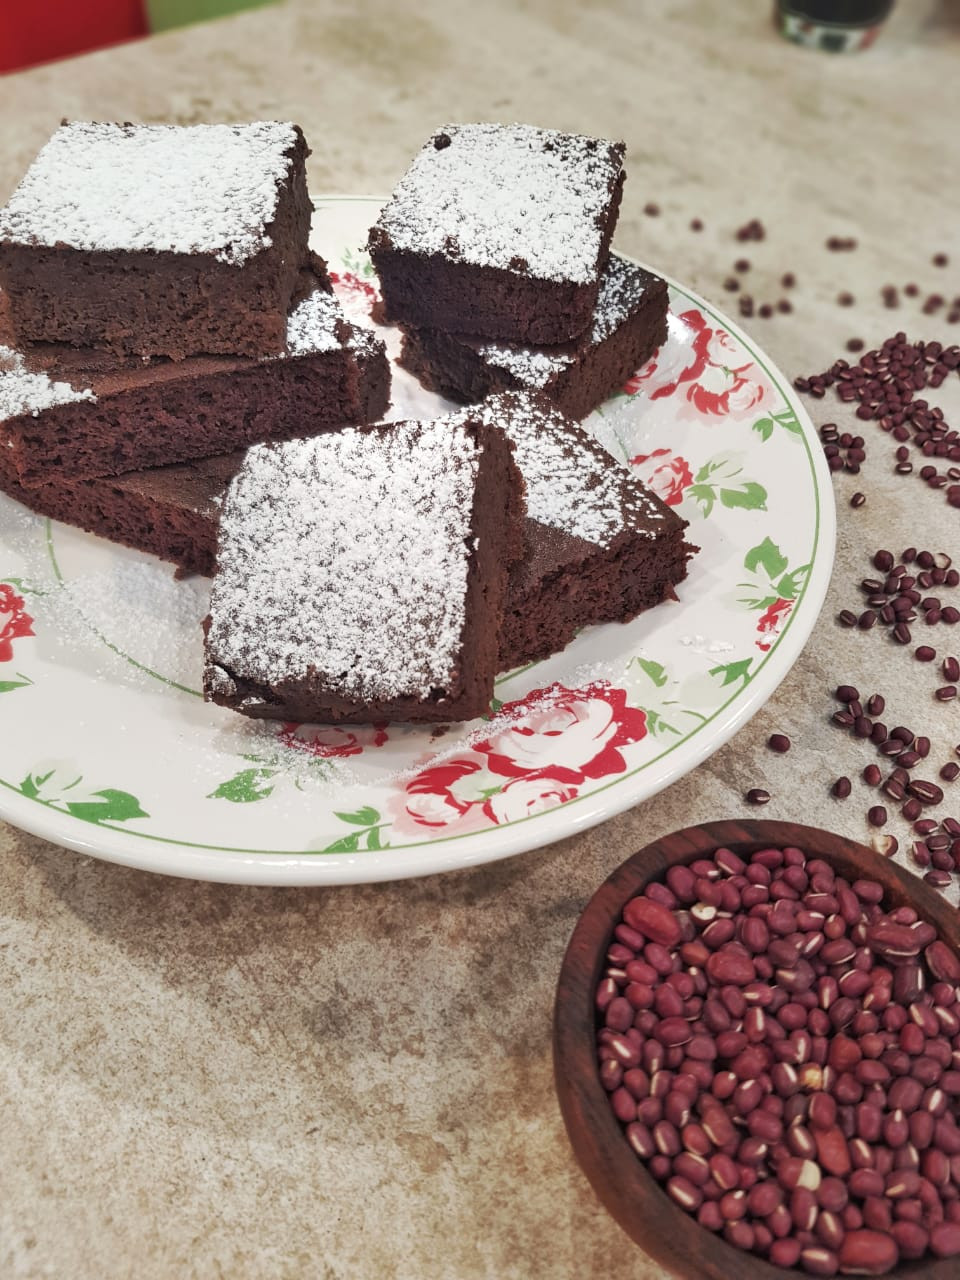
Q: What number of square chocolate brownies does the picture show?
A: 7